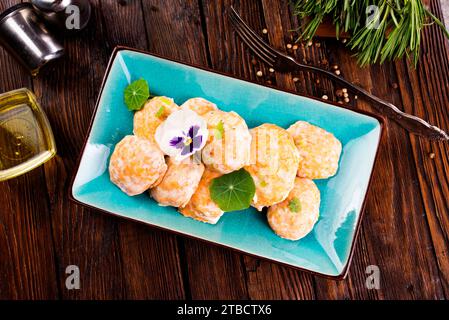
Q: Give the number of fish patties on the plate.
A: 9